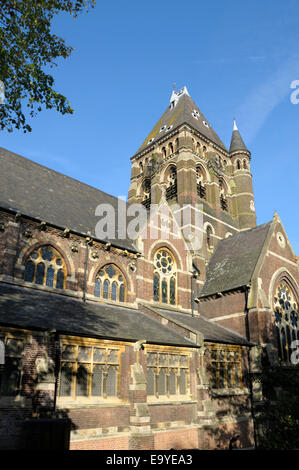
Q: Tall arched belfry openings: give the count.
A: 4